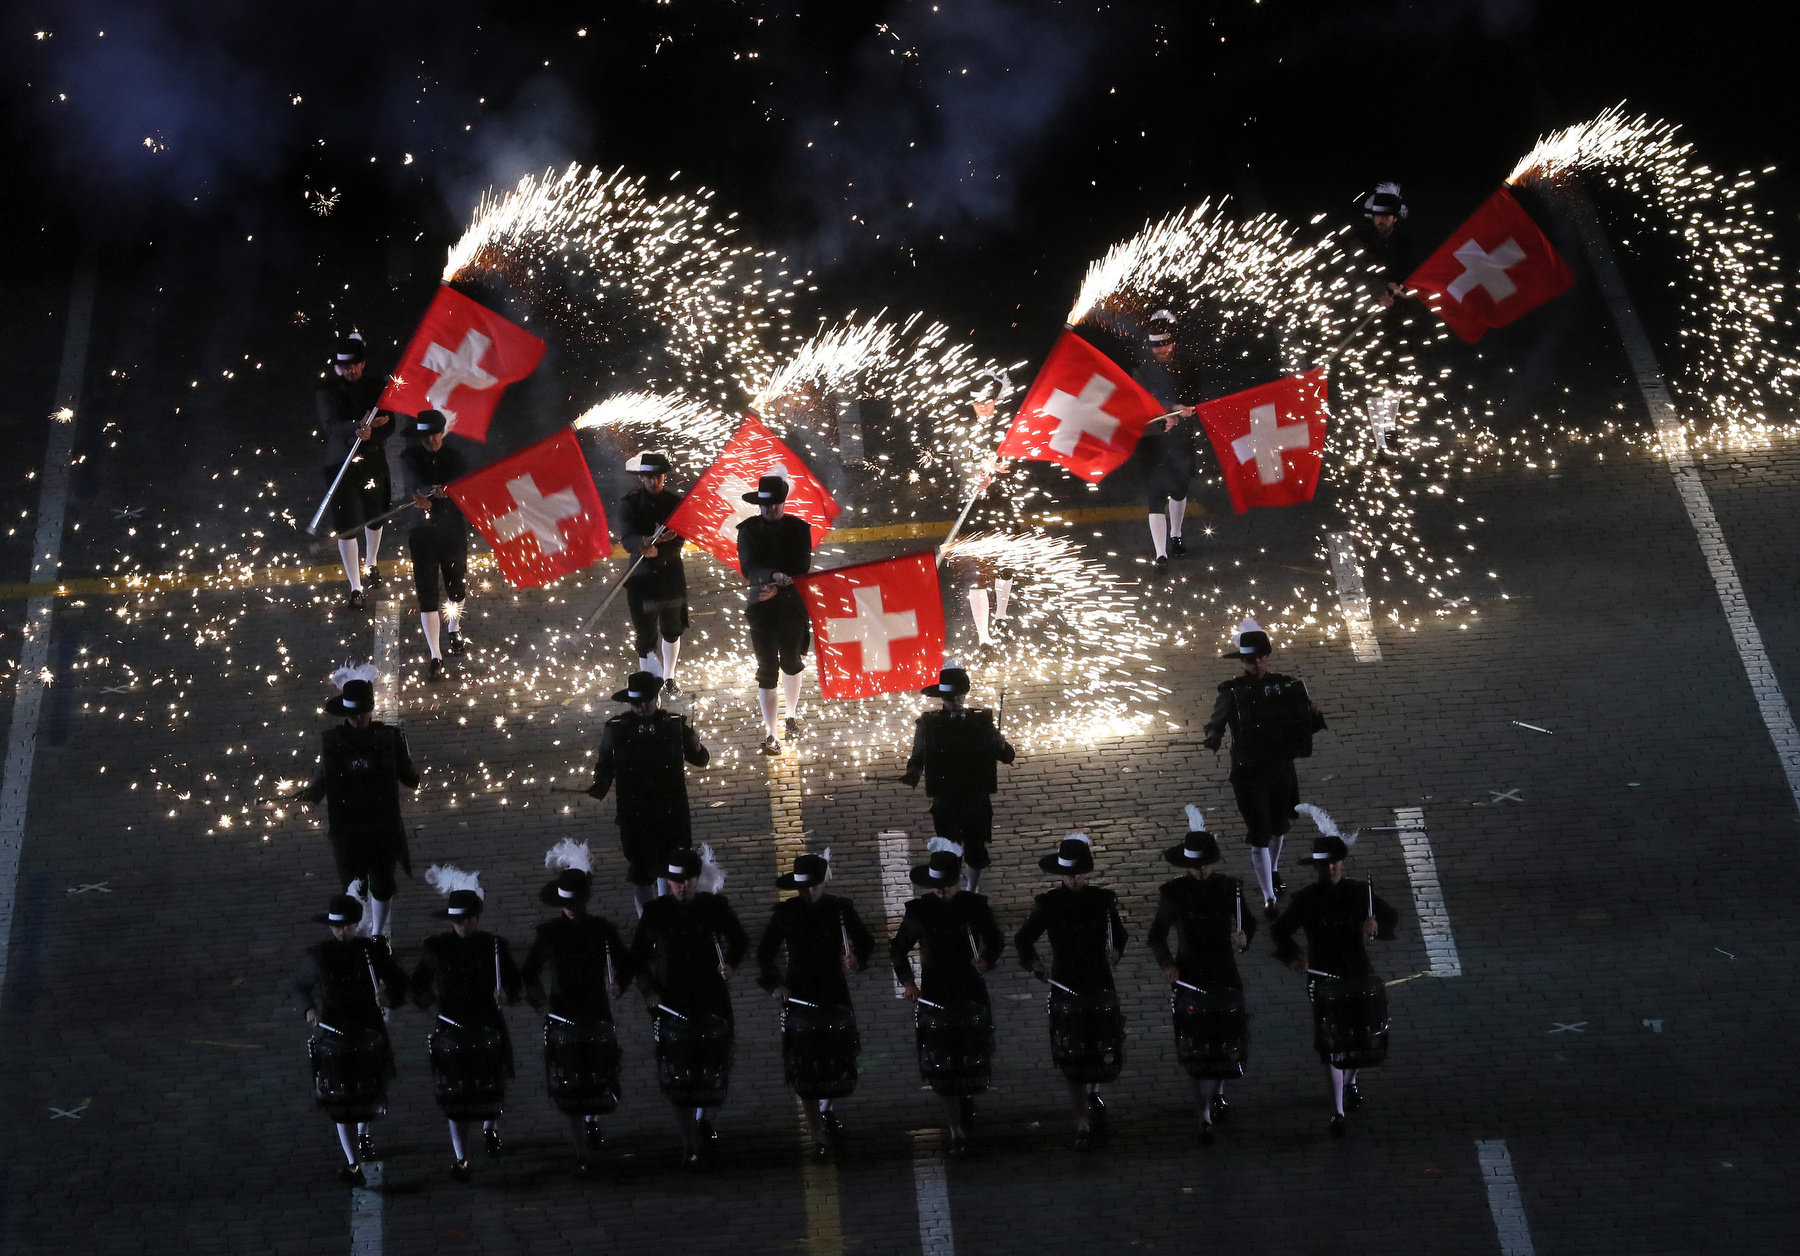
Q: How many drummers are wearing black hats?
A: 13